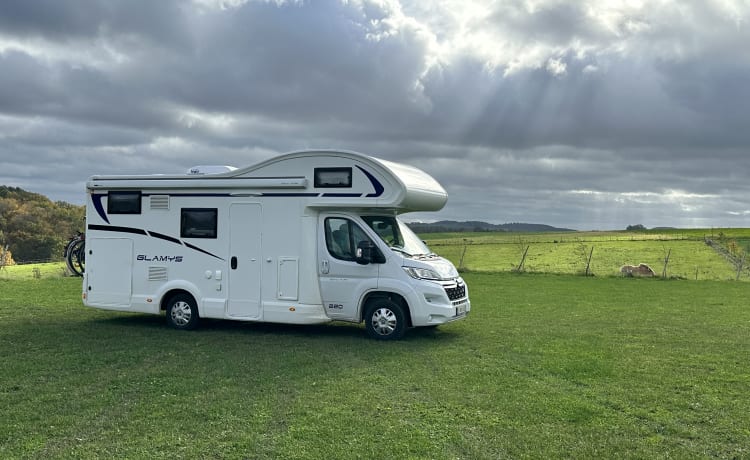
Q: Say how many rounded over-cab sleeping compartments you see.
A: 1